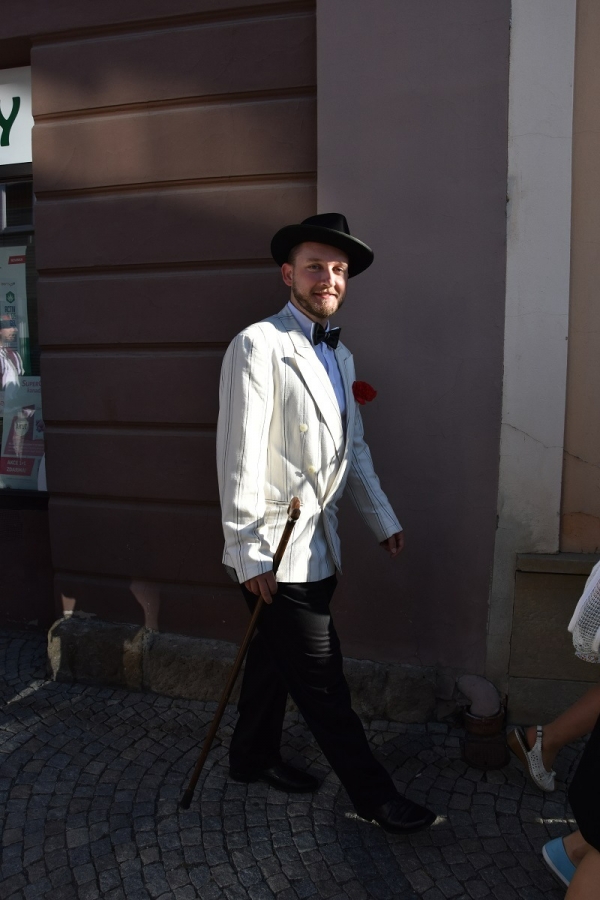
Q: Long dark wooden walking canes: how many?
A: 1